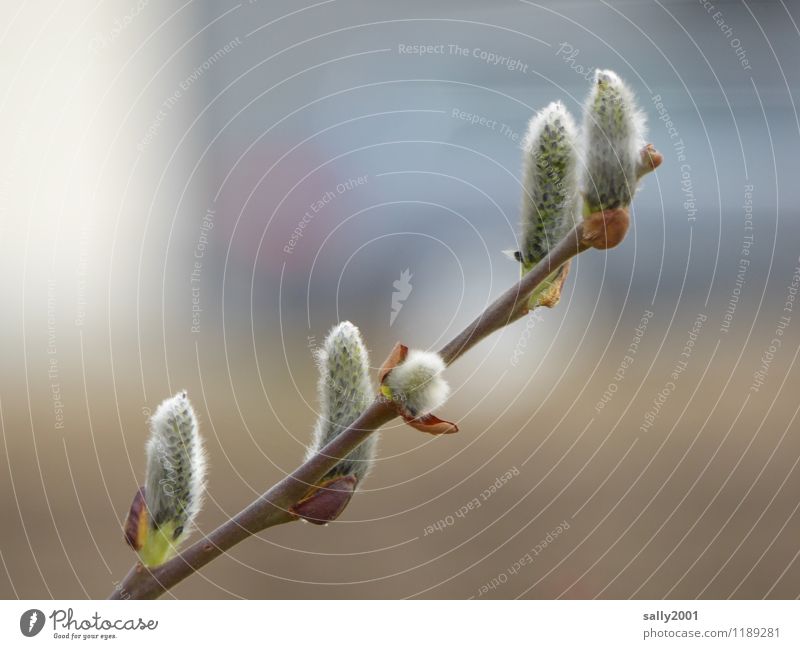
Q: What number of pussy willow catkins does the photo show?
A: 5